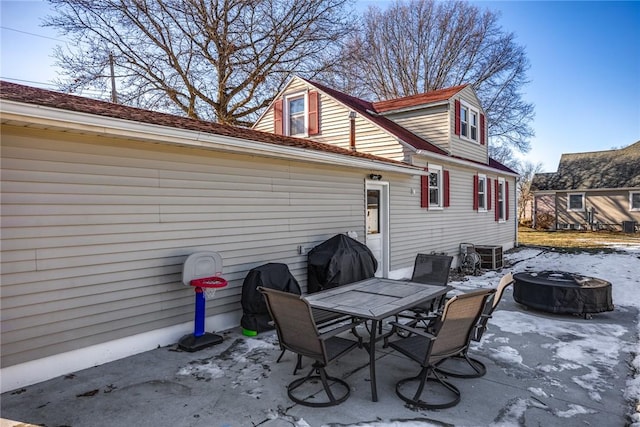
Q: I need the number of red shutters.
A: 10